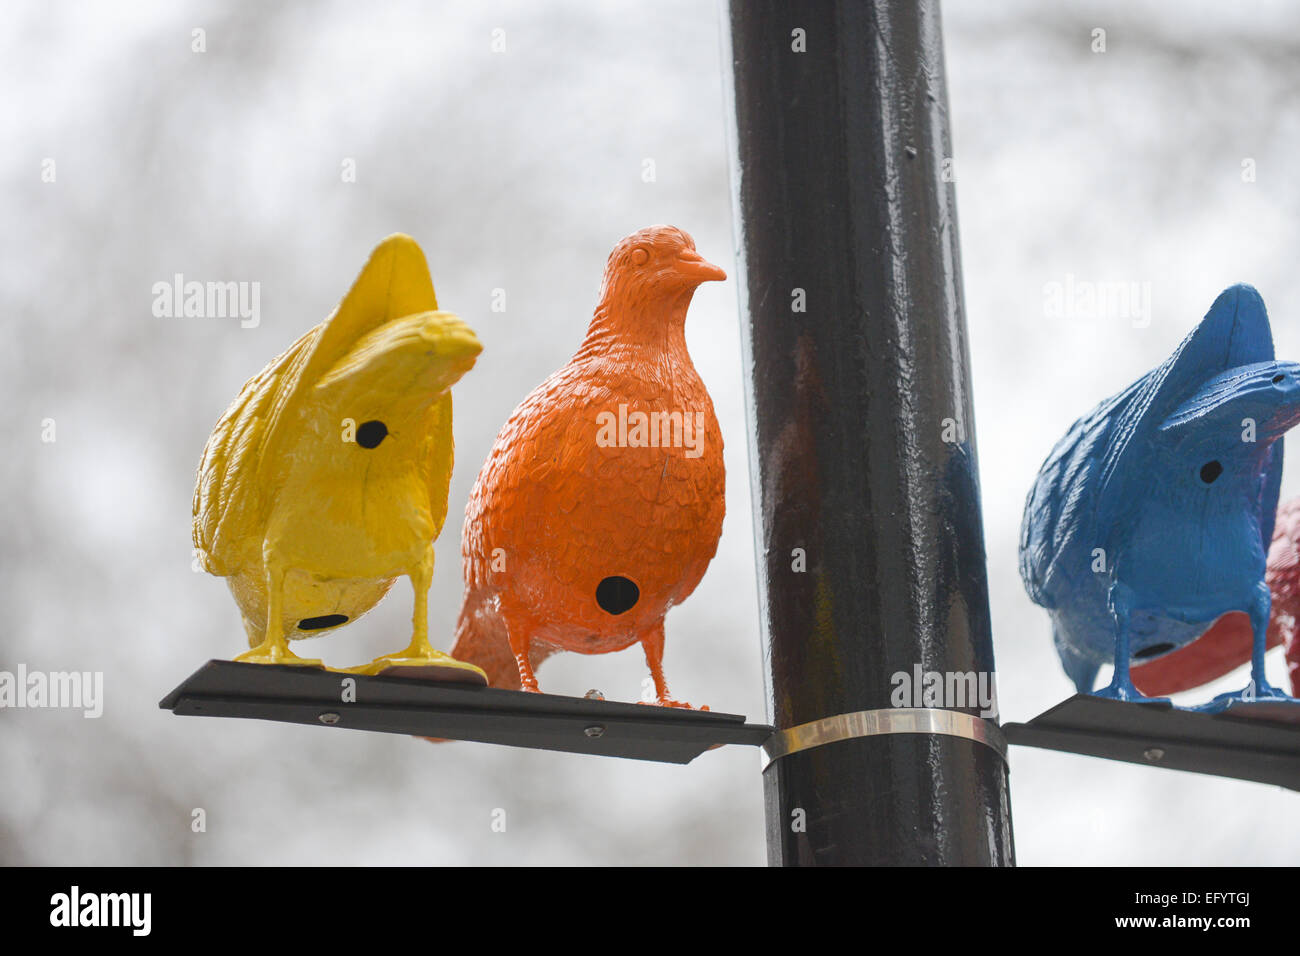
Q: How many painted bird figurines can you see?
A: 4